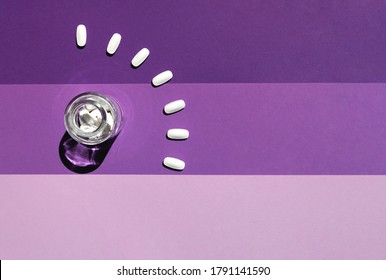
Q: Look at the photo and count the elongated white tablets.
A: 7